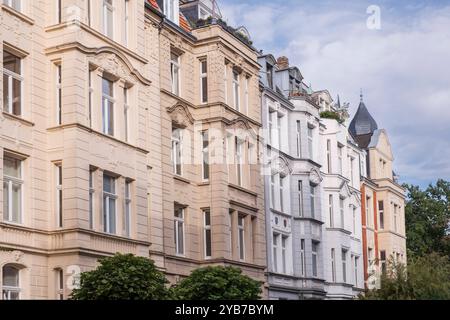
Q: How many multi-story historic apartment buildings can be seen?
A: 5